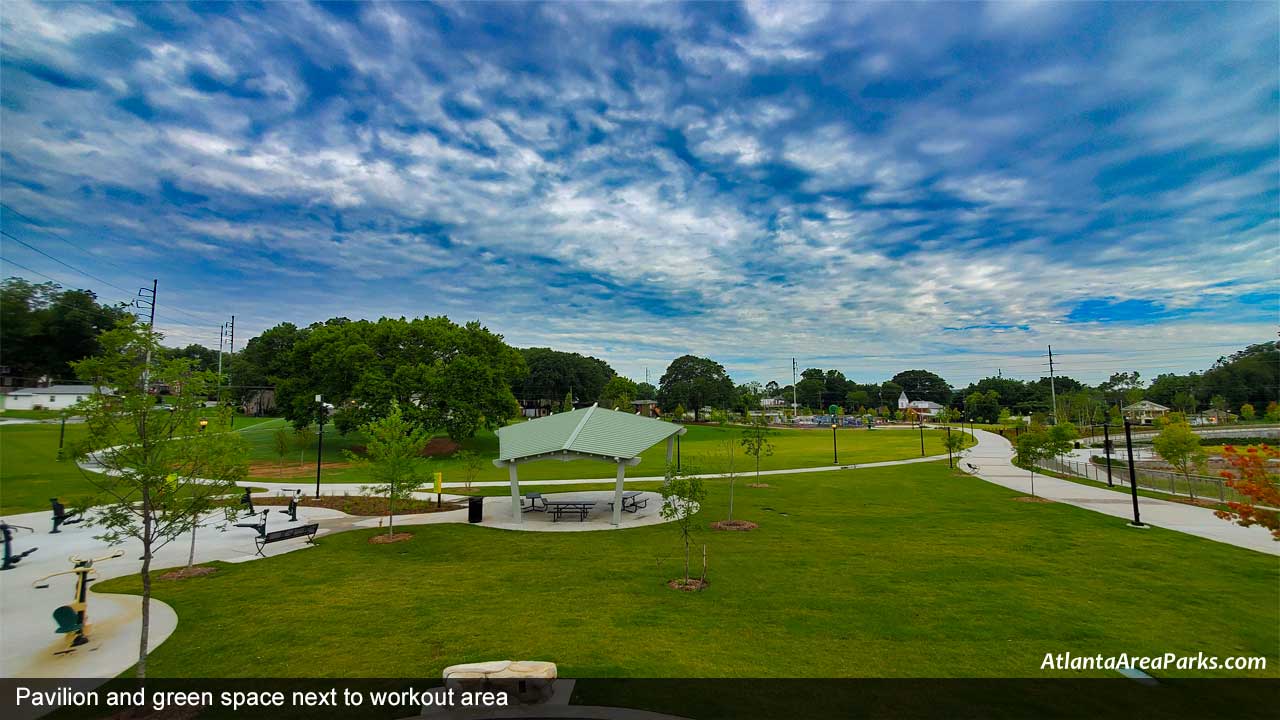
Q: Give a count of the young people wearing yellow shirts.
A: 0